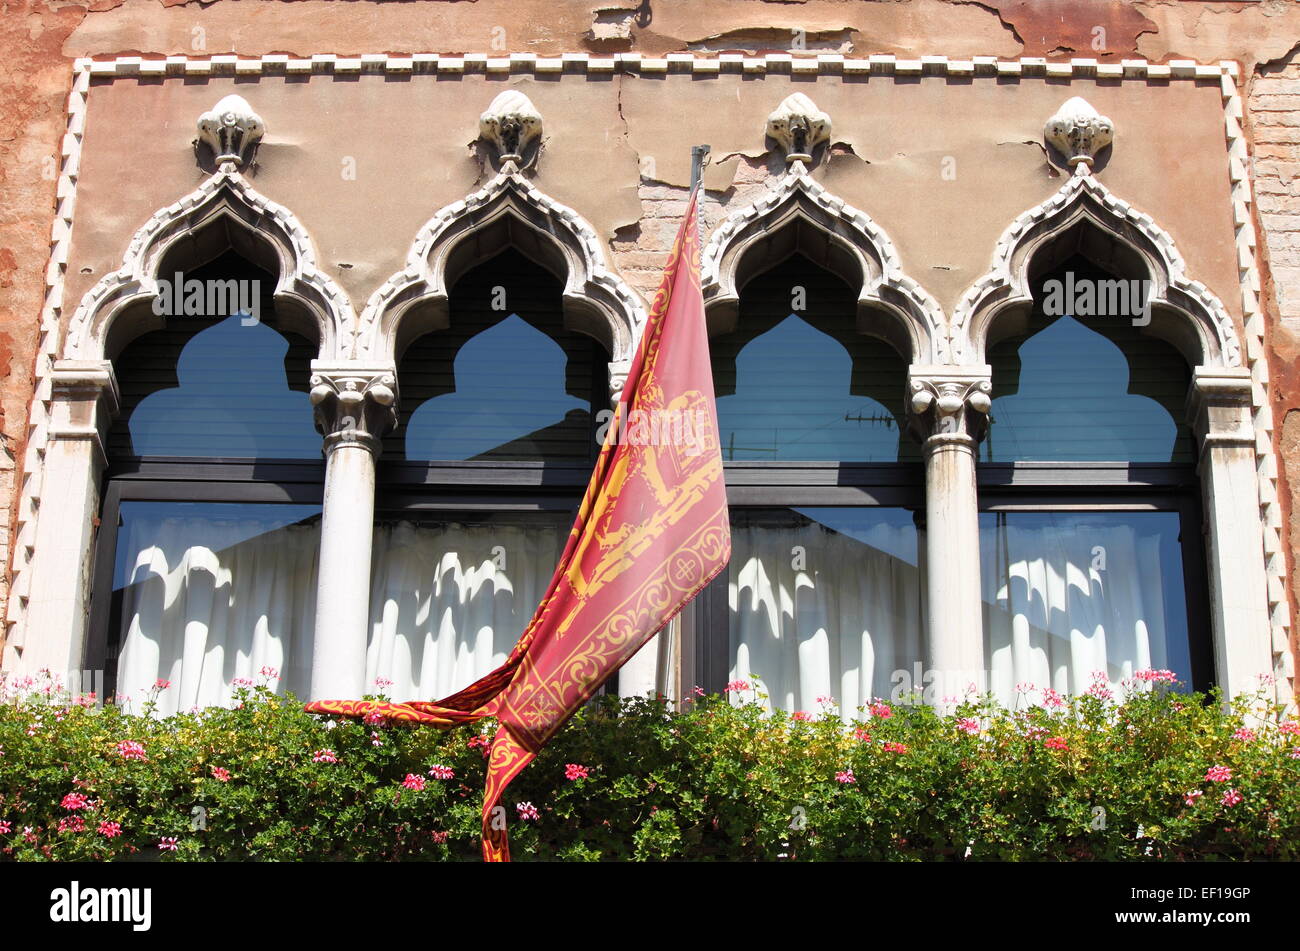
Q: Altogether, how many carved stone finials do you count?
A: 4